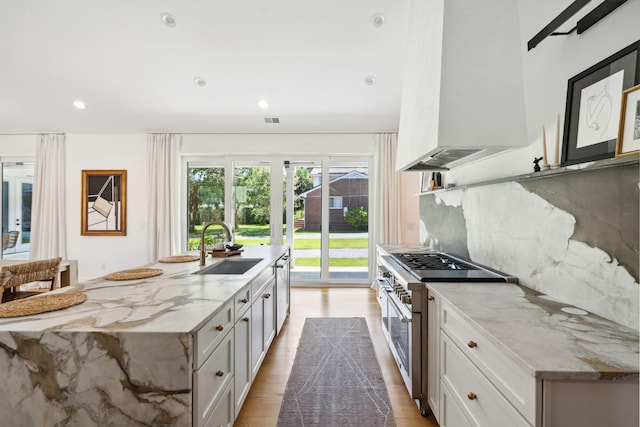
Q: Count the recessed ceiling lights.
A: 6